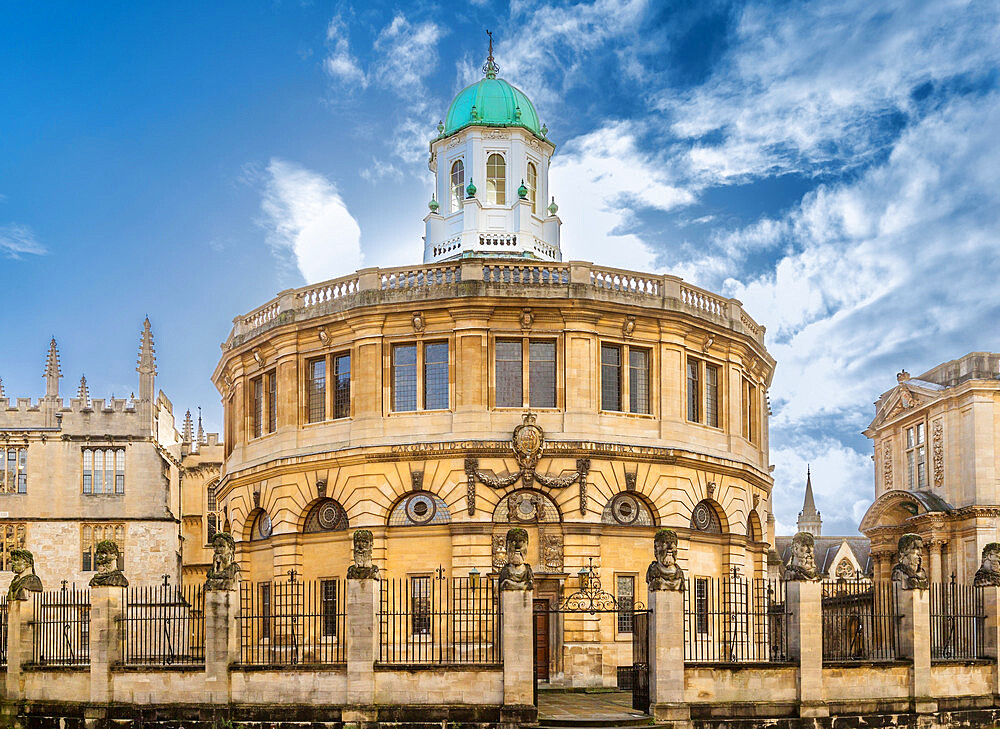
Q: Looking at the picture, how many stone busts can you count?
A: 9